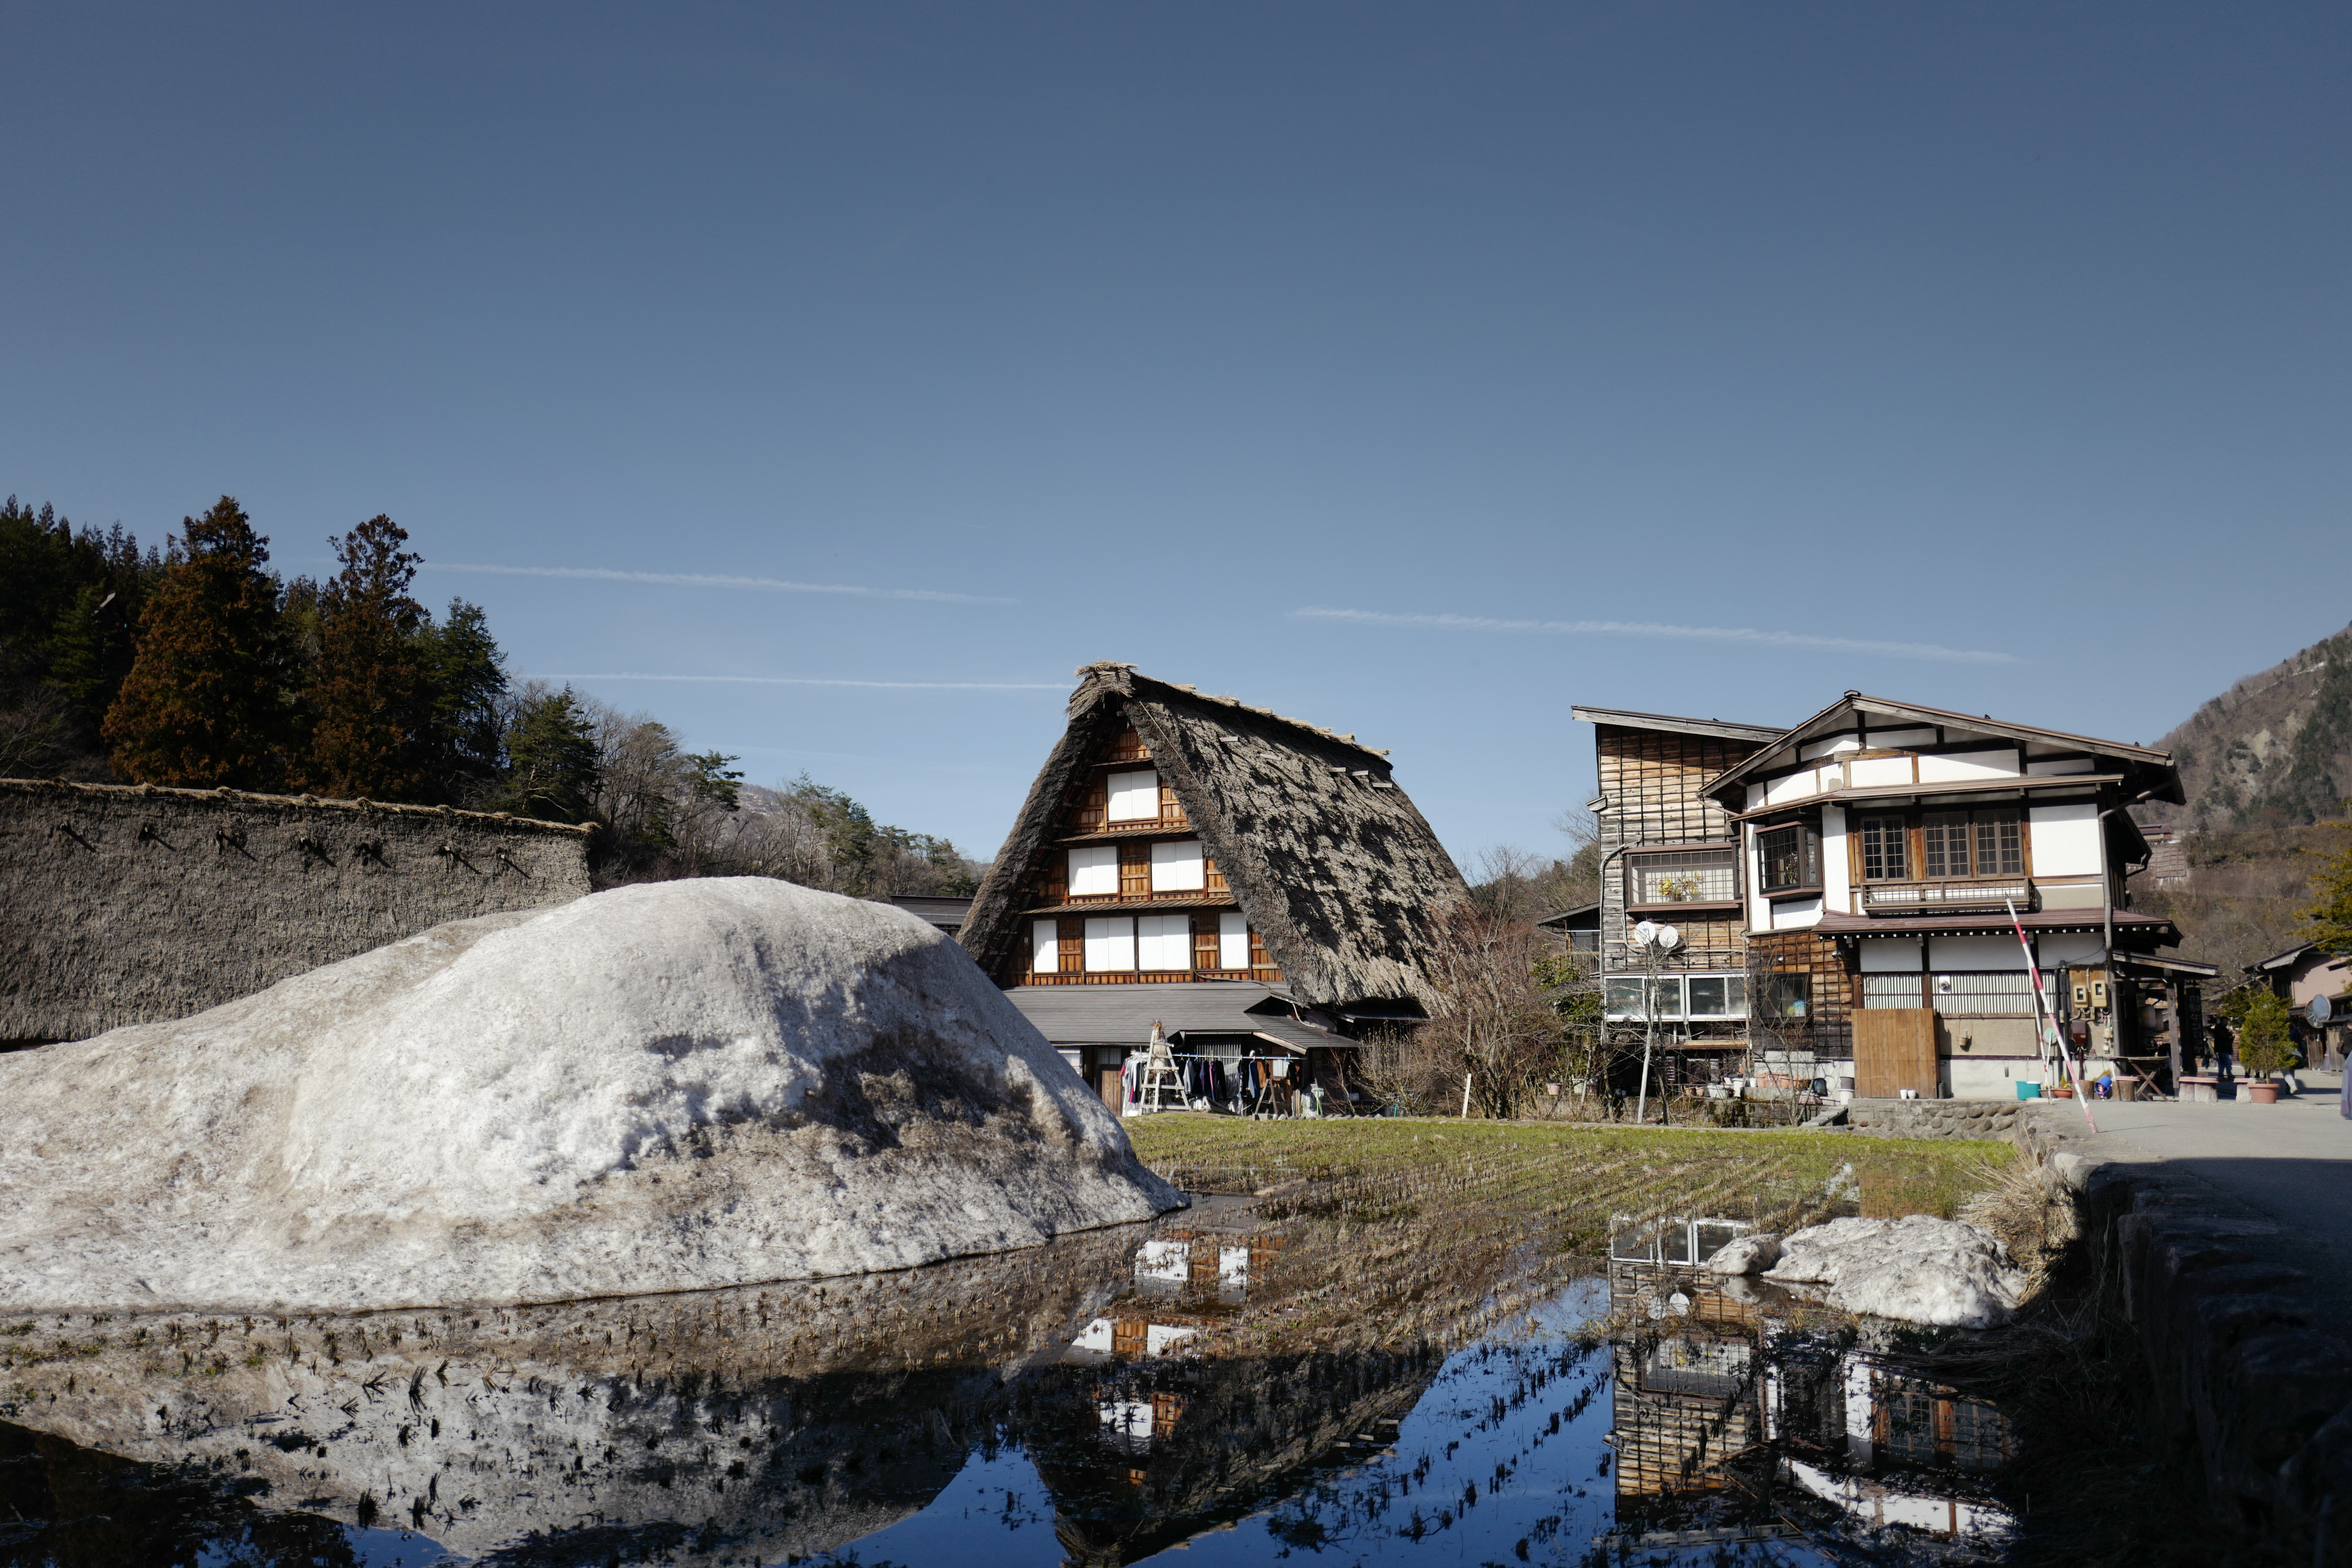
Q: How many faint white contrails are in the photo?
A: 3